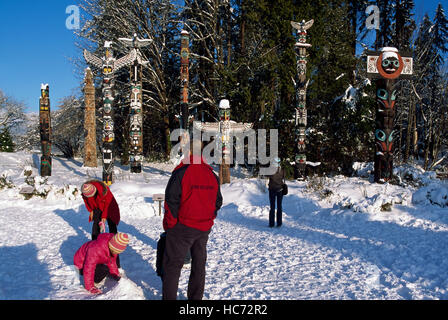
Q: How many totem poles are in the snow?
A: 8